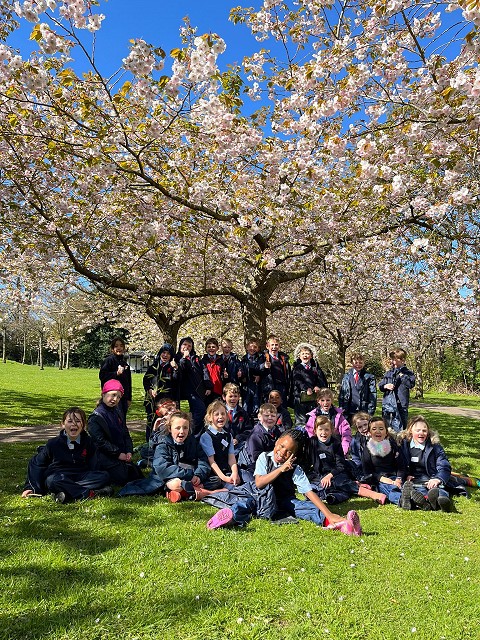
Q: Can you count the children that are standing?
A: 10